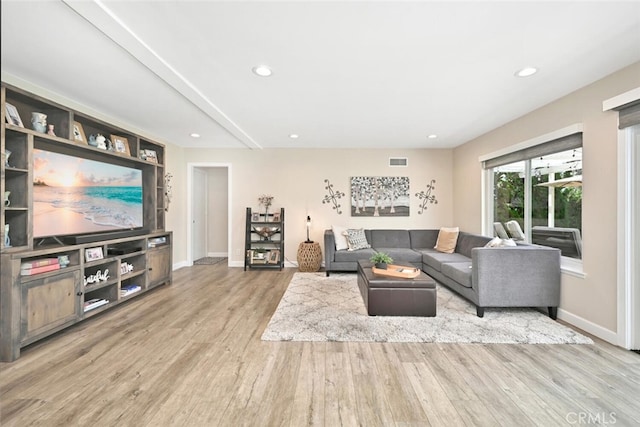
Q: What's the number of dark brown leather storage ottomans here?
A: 1